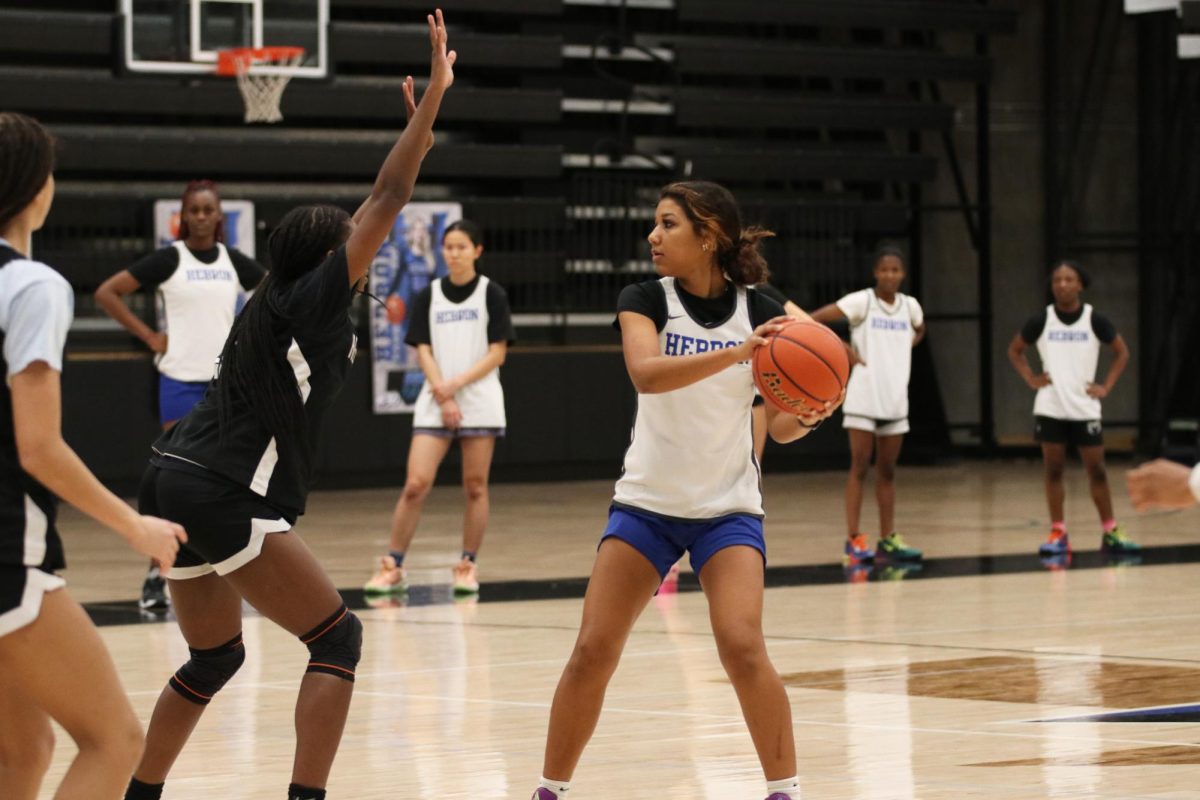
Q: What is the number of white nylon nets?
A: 1